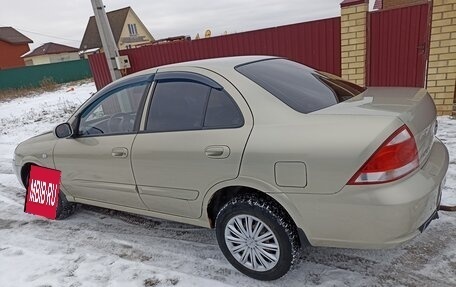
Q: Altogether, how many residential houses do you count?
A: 3